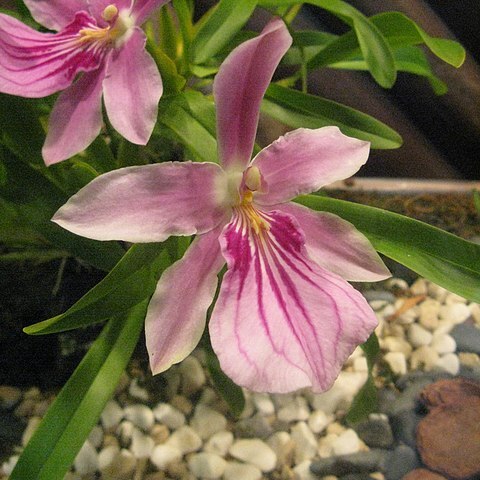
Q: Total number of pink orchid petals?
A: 12